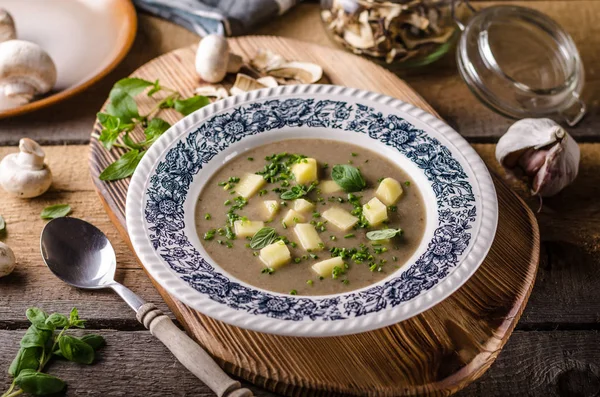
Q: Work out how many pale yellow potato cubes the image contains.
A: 13